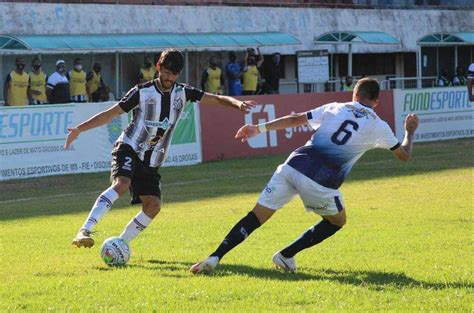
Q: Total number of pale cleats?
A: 3